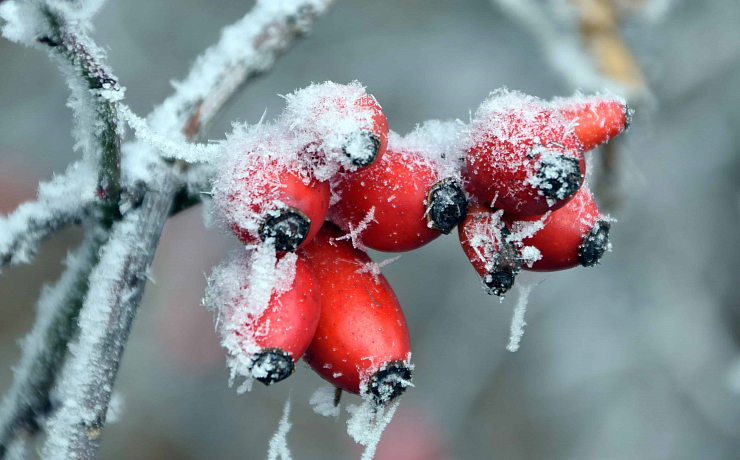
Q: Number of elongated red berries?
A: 9